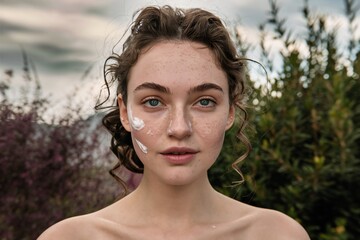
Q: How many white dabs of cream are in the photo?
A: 2